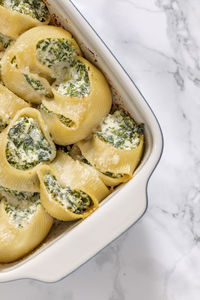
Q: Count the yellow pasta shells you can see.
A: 8